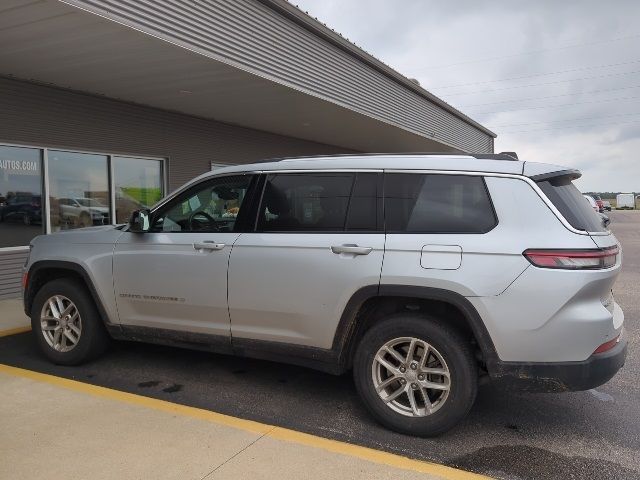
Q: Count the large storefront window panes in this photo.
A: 3